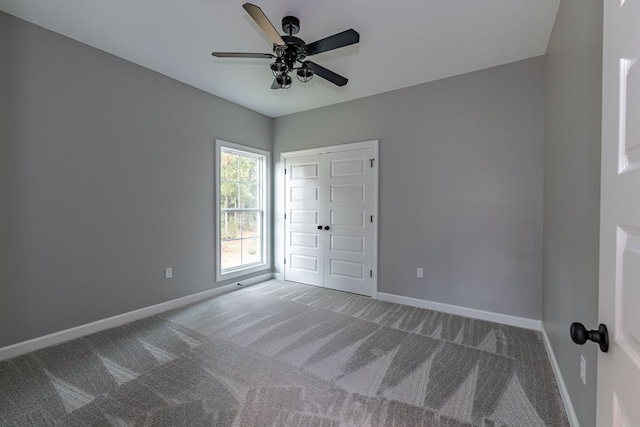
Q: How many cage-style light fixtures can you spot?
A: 3